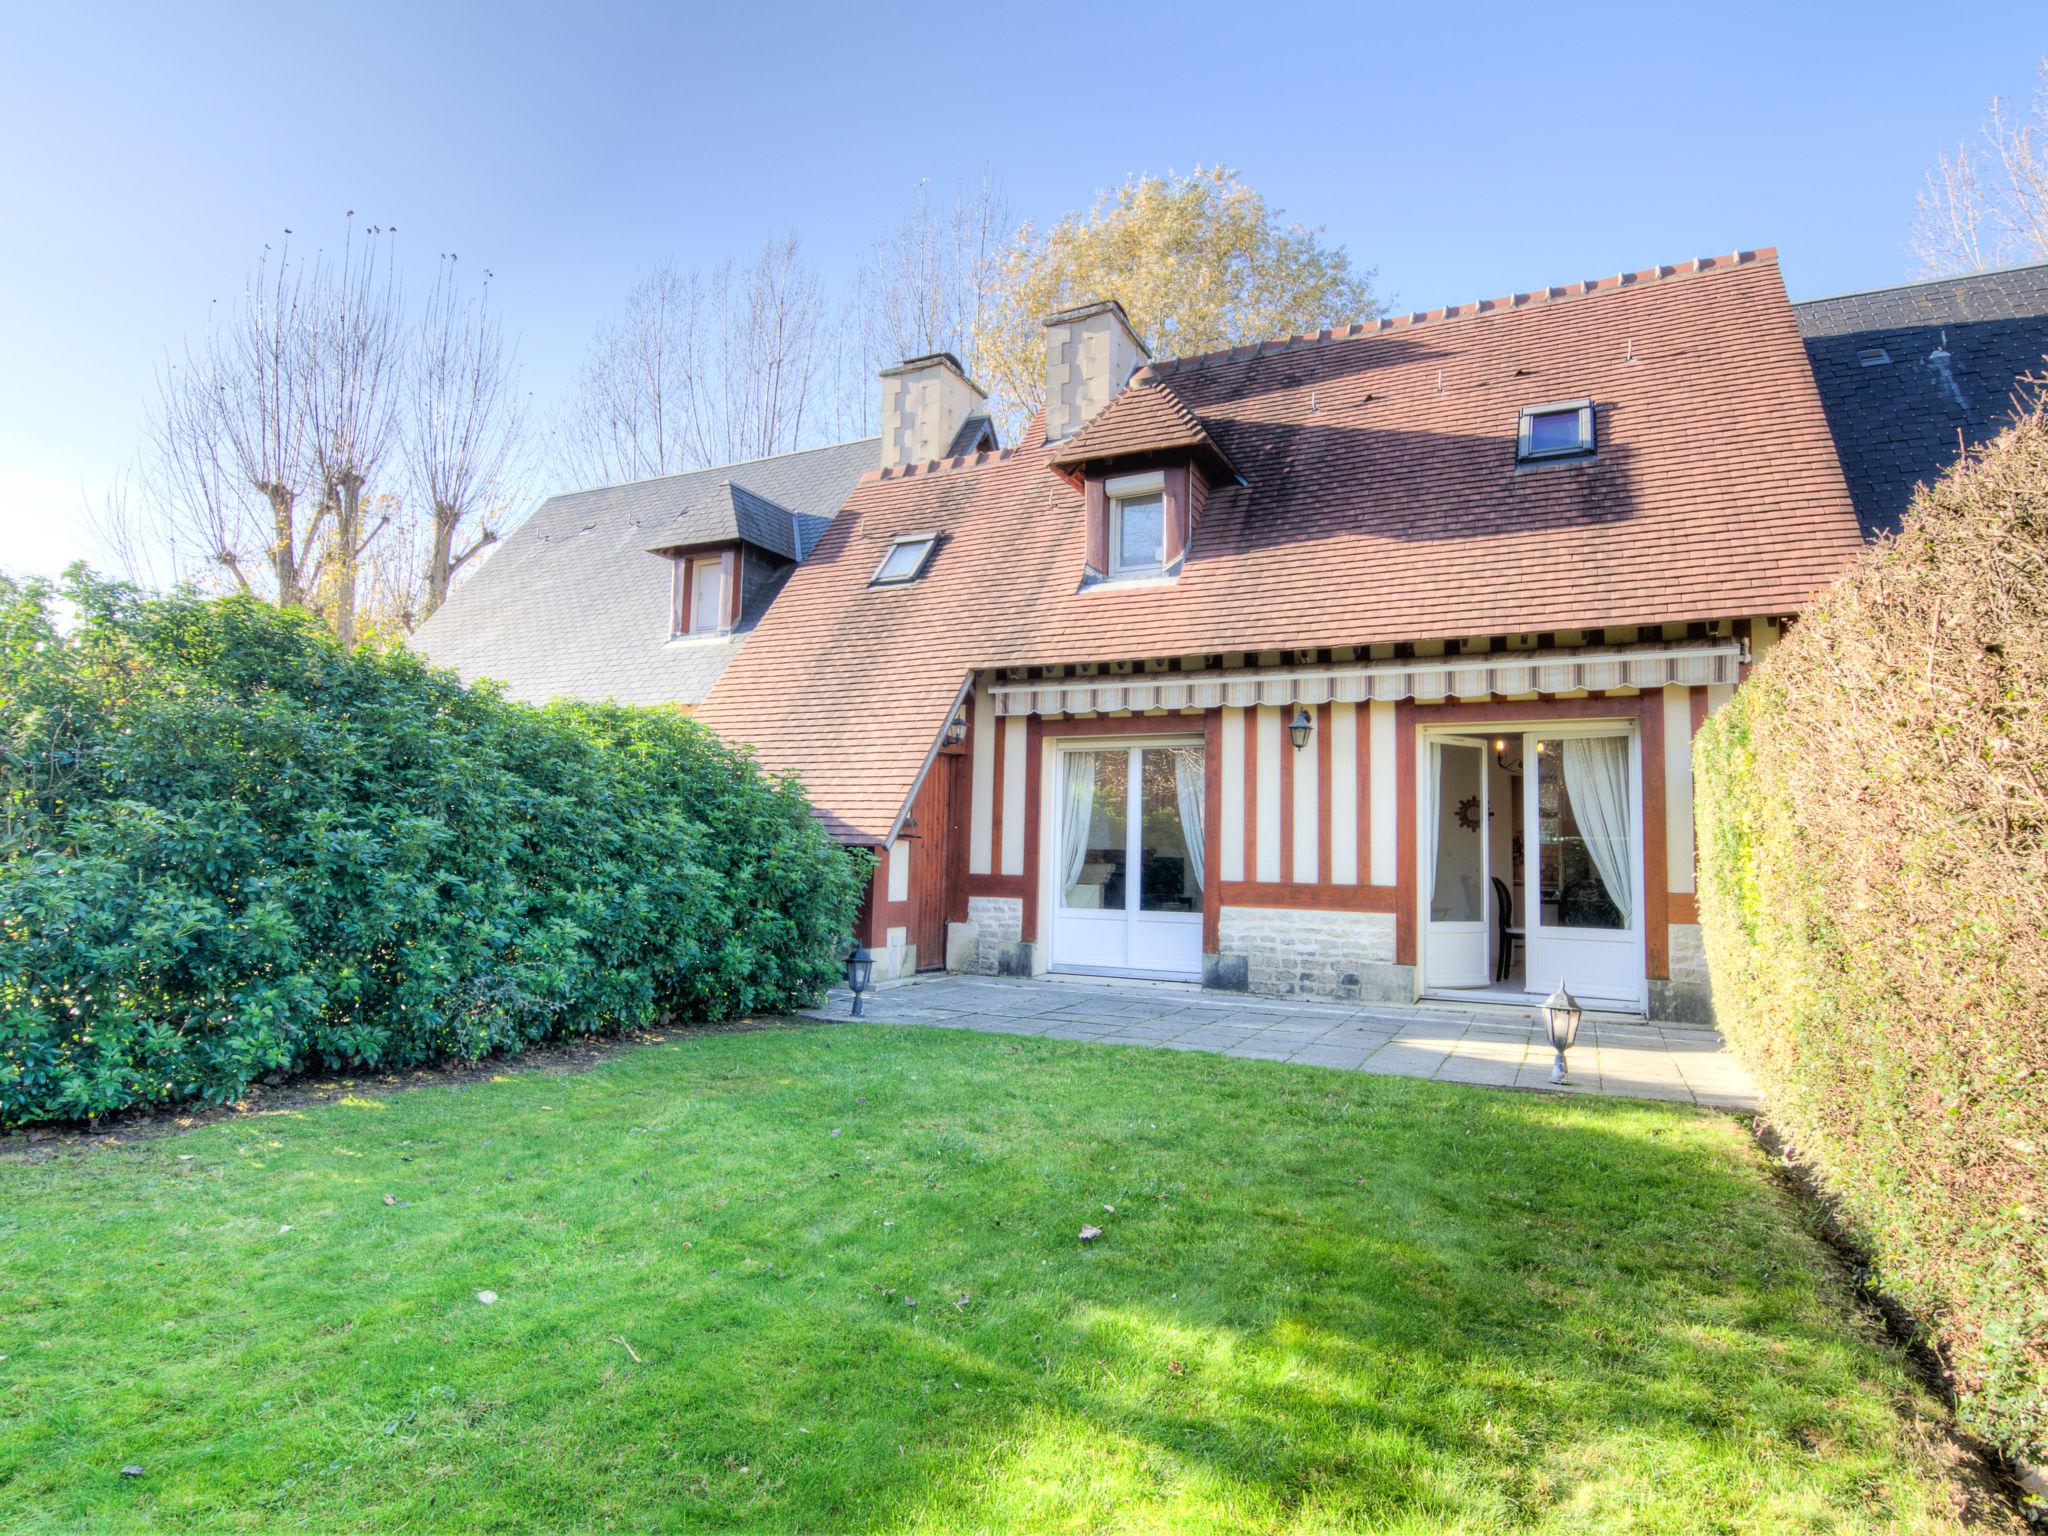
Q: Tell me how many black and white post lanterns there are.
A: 2